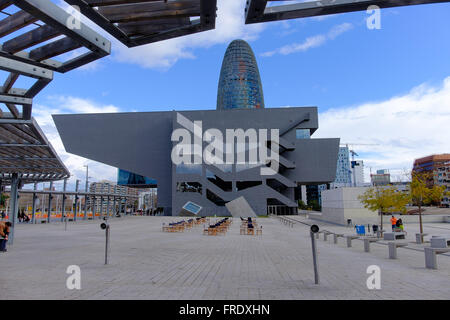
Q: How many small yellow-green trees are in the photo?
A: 2